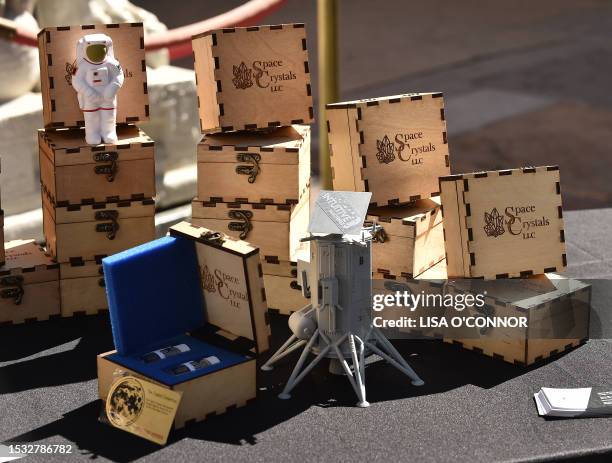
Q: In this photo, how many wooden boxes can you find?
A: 15